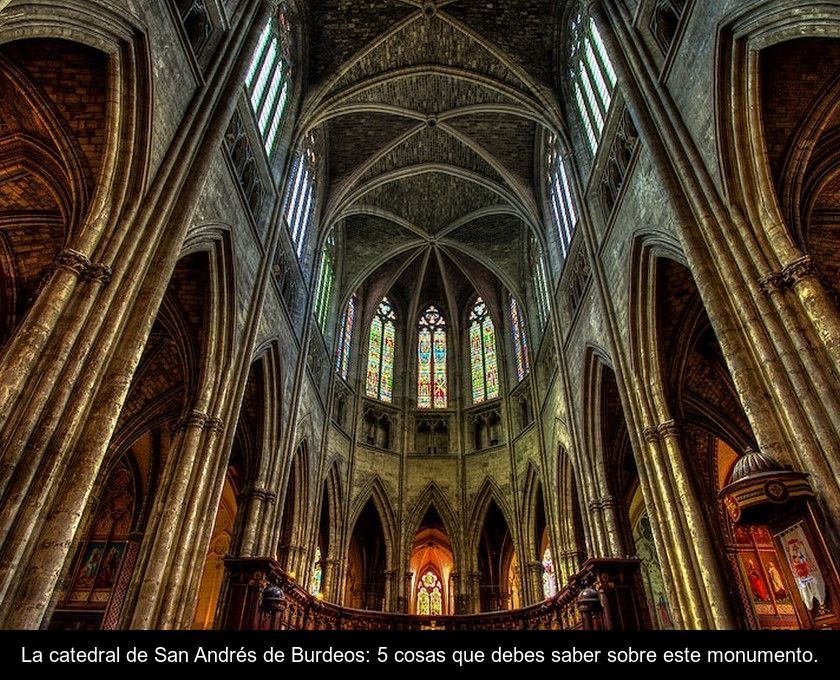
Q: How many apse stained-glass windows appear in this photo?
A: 5